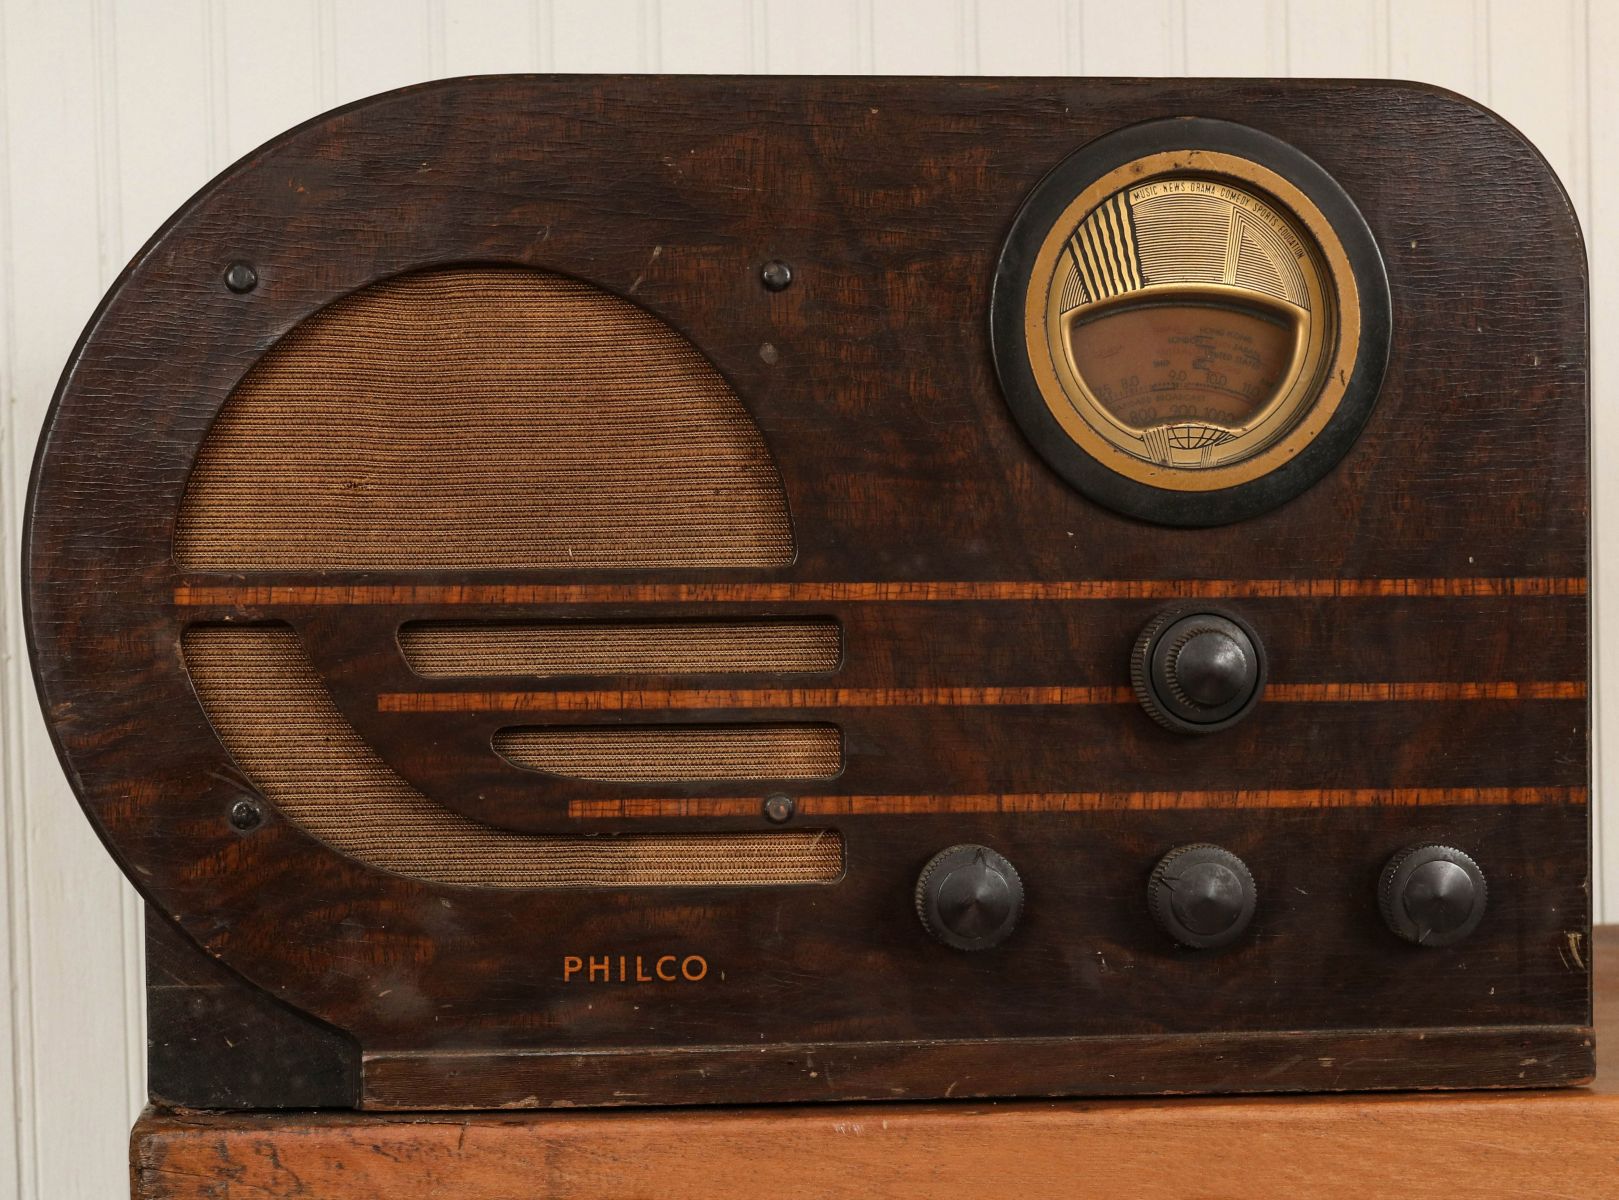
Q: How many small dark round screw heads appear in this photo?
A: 4